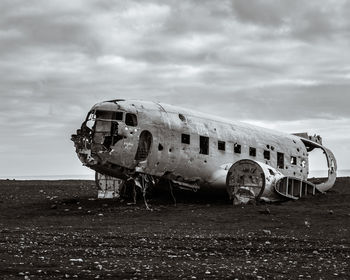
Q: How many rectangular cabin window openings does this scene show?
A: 8